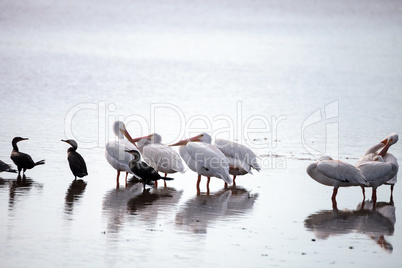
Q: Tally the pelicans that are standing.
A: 7